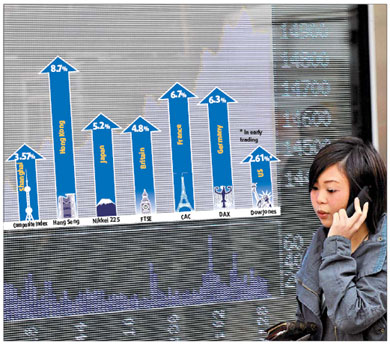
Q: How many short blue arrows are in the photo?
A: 2